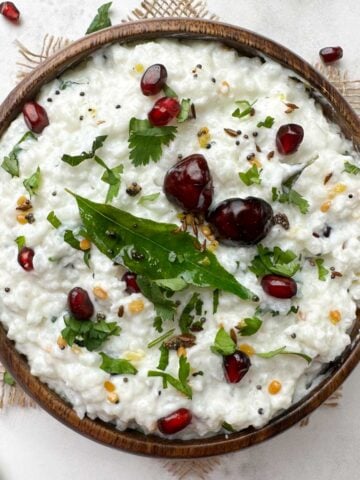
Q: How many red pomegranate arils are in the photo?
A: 12